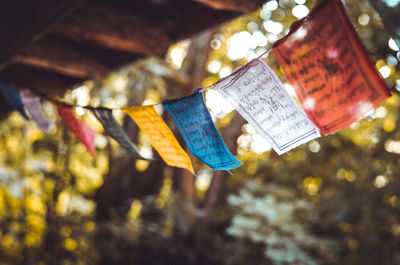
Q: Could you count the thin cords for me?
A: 1